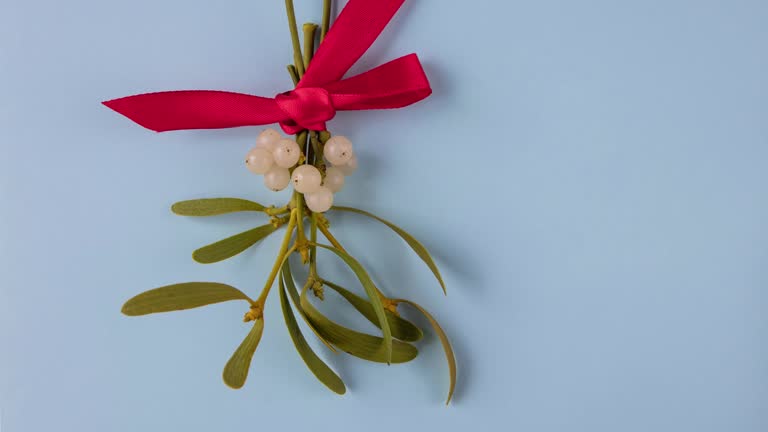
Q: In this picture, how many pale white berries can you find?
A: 9